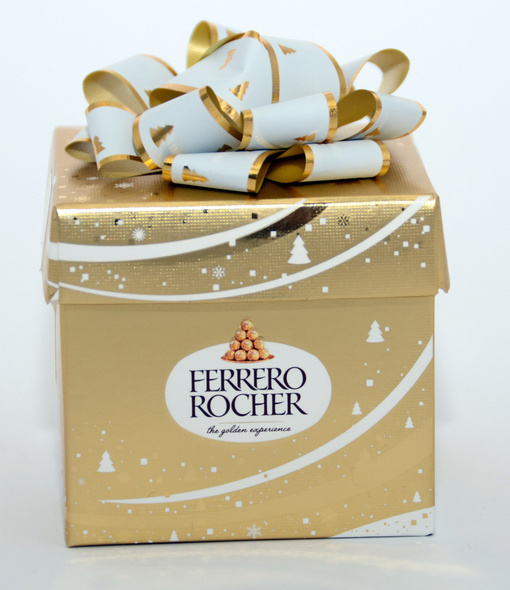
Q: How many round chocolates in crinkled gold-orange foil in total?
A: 10